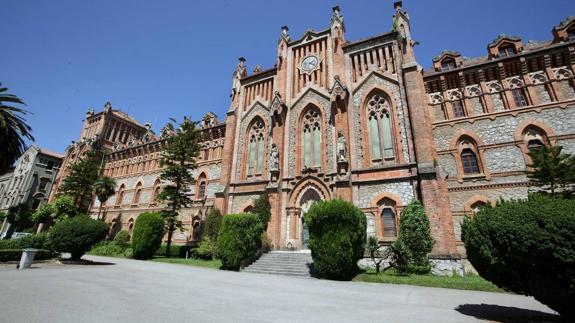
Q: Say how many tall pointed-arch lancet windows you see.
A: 3